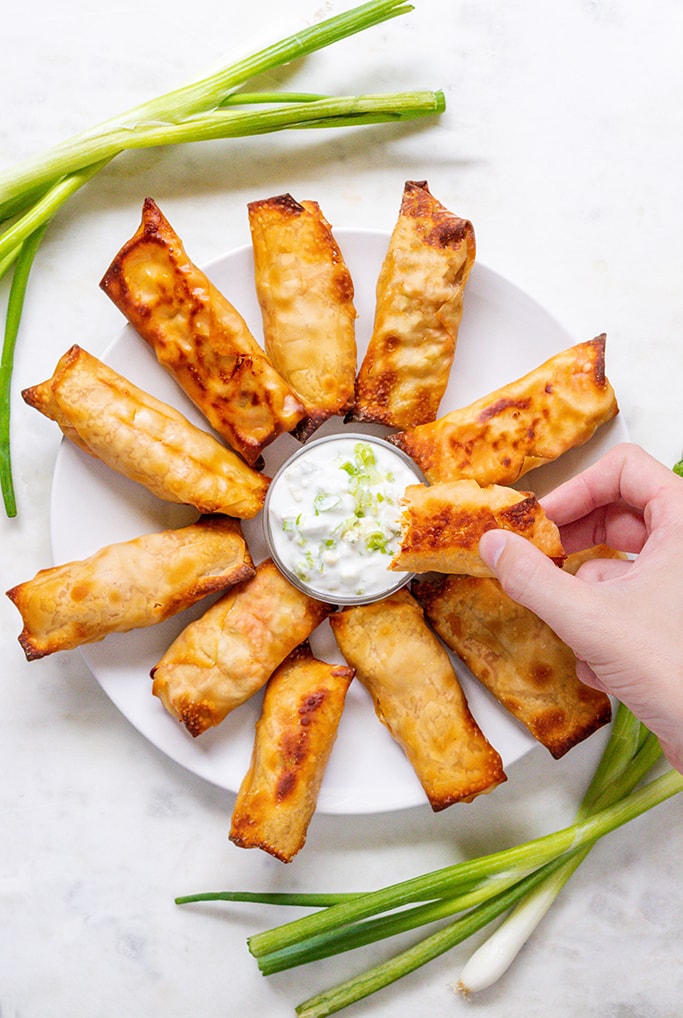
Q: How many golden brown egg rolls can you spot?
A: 11